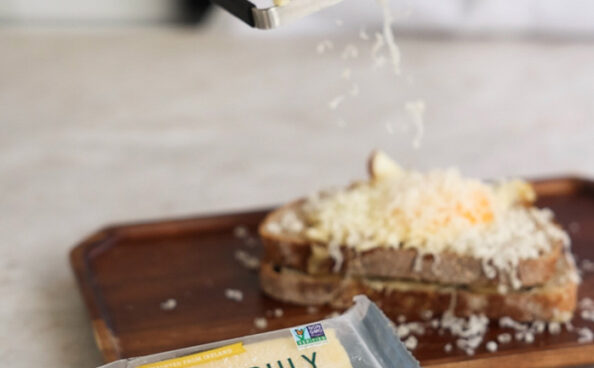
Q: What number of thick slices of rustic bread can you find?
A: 2